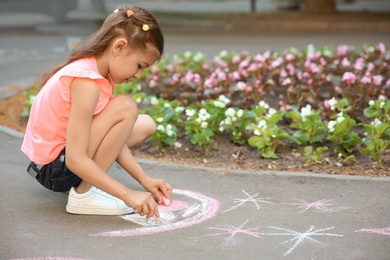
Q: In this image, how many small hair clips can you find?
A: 3